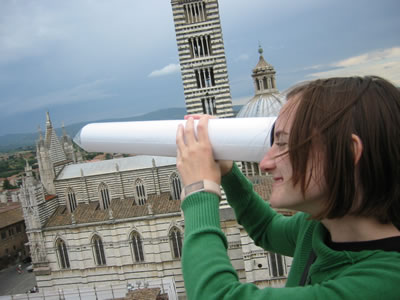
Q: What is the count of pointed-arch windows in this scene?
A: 8